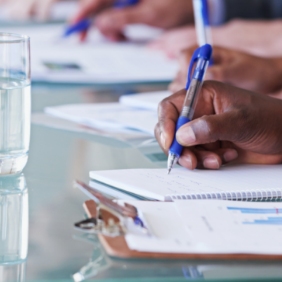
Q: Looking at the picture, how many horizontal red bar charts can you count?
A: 0